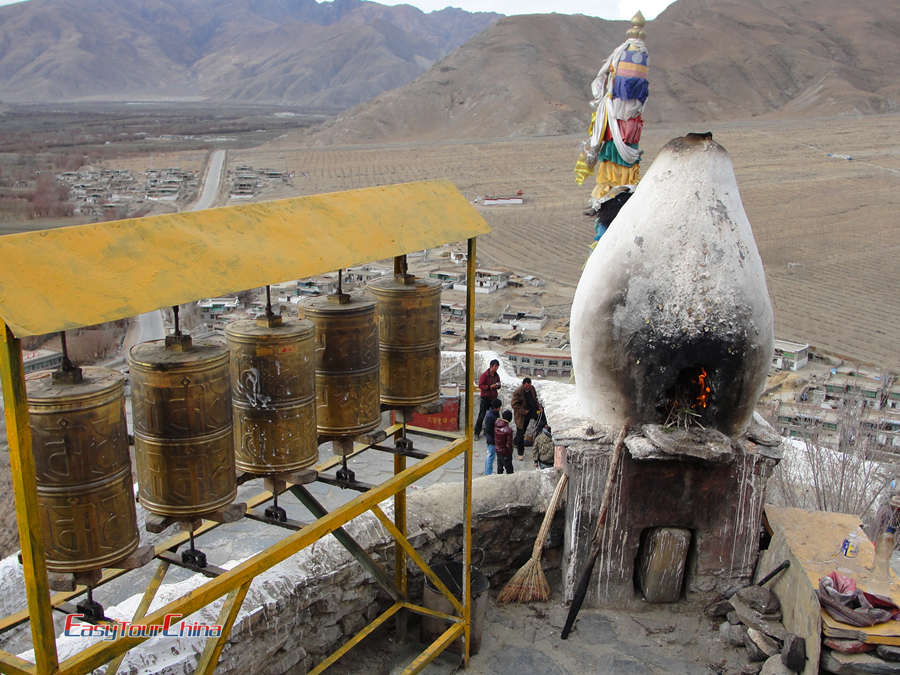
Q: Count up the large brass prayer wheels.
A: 5